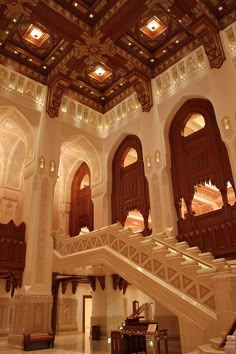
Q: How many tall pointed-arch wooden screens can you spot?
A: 3